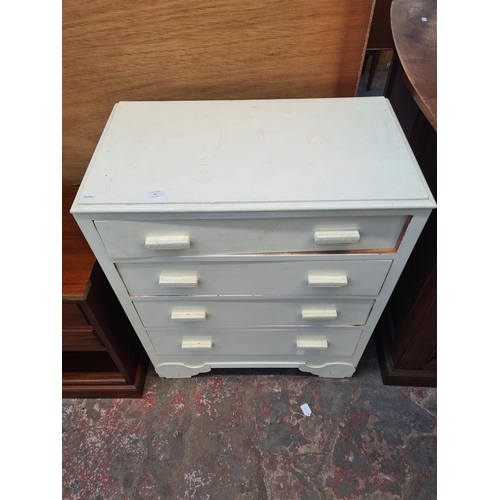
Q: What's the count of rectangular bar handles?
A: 8